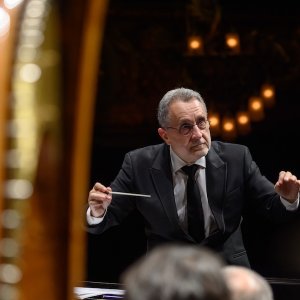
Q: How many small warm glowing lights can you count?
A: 7